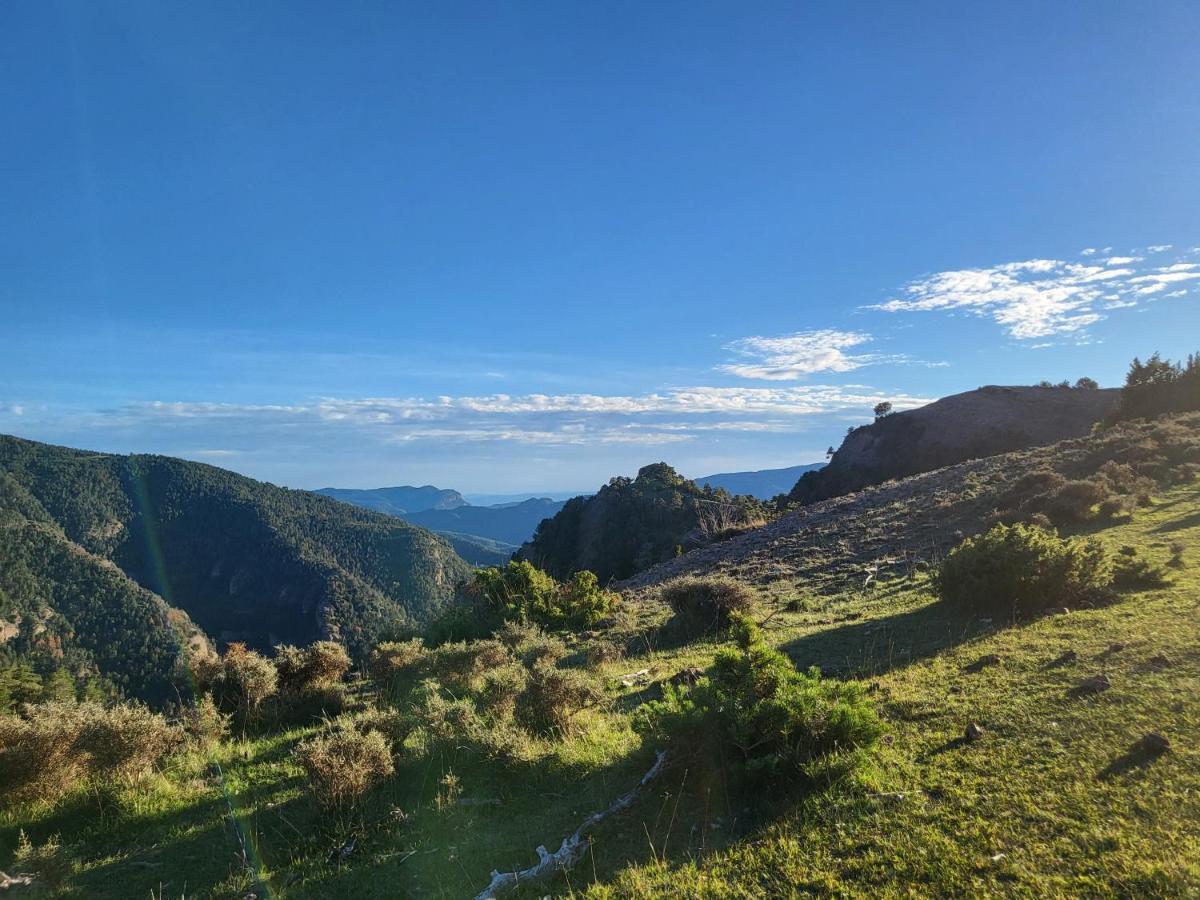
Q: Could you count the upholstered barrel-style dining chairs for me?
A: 0